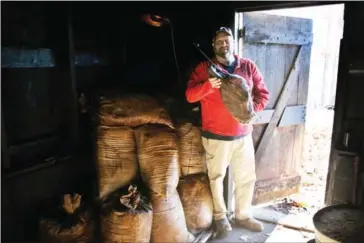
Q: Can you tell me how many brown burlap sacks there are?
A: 8